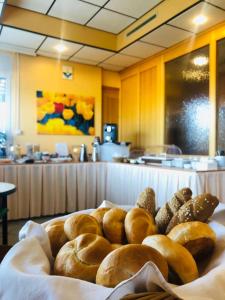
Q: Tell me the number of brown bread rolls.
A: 3